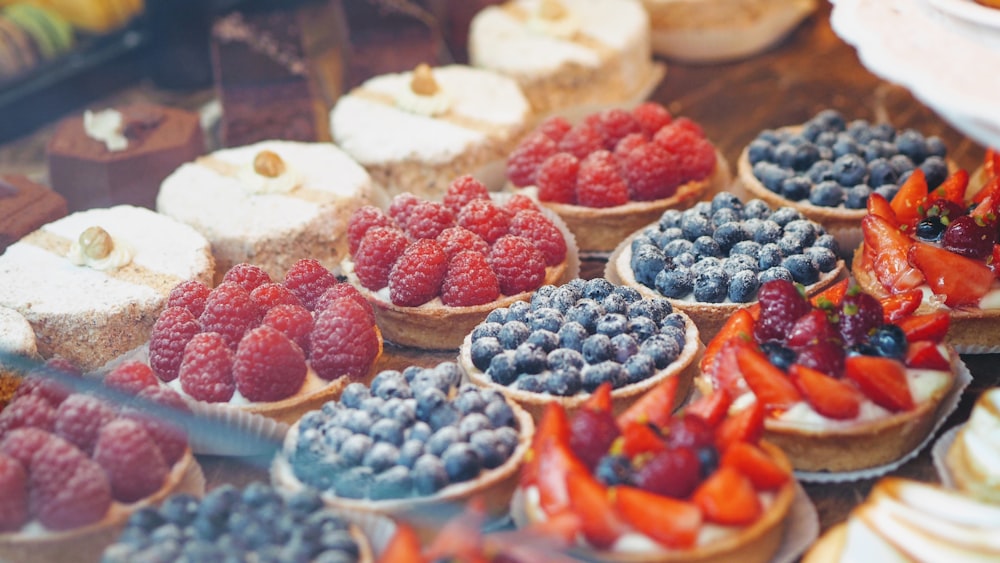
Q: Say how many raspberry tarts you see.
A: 4